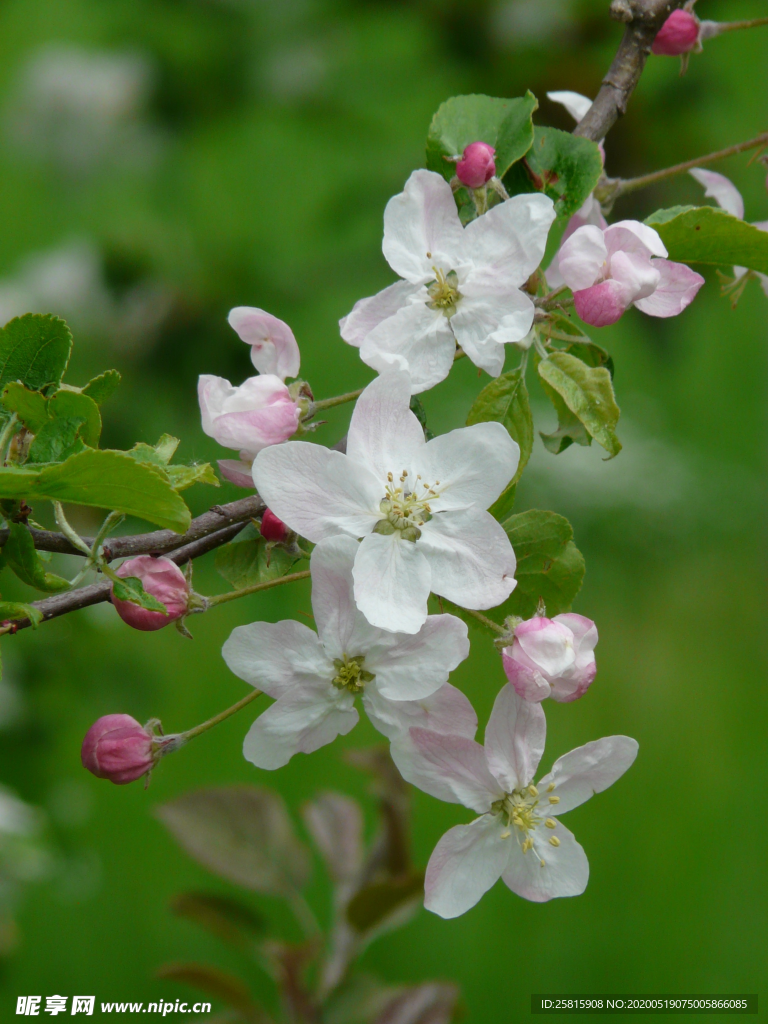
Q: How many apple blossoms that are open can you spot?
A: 4